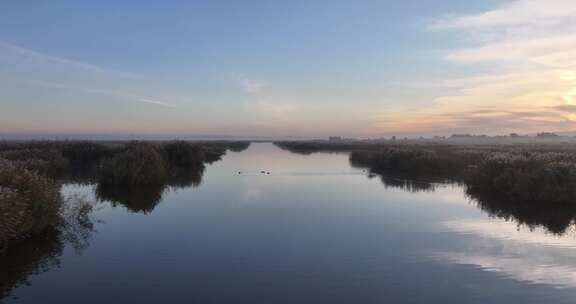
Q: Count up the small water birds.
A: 3